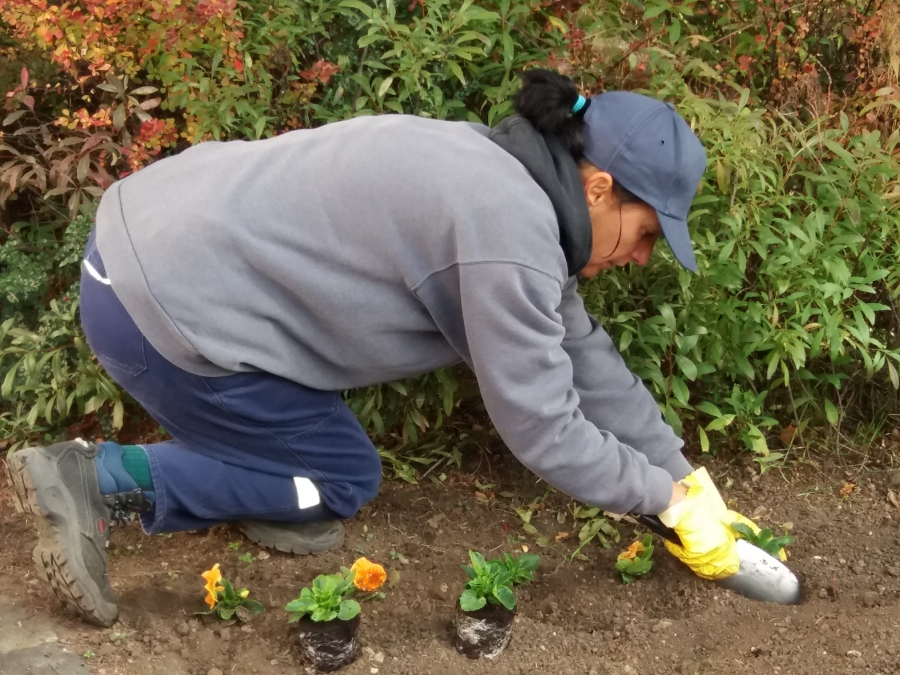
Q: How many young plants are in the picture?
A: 5